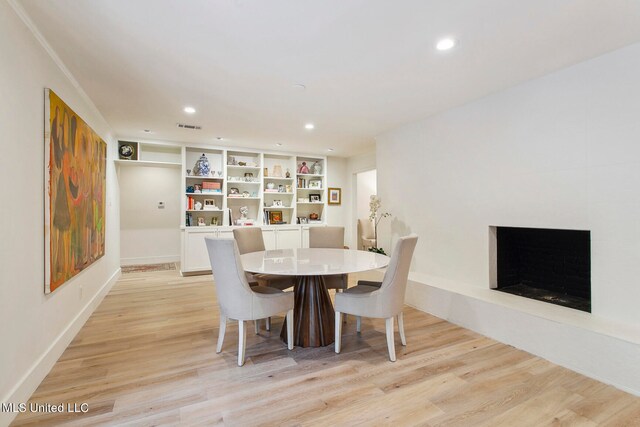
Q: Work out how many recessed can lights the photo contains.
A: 7